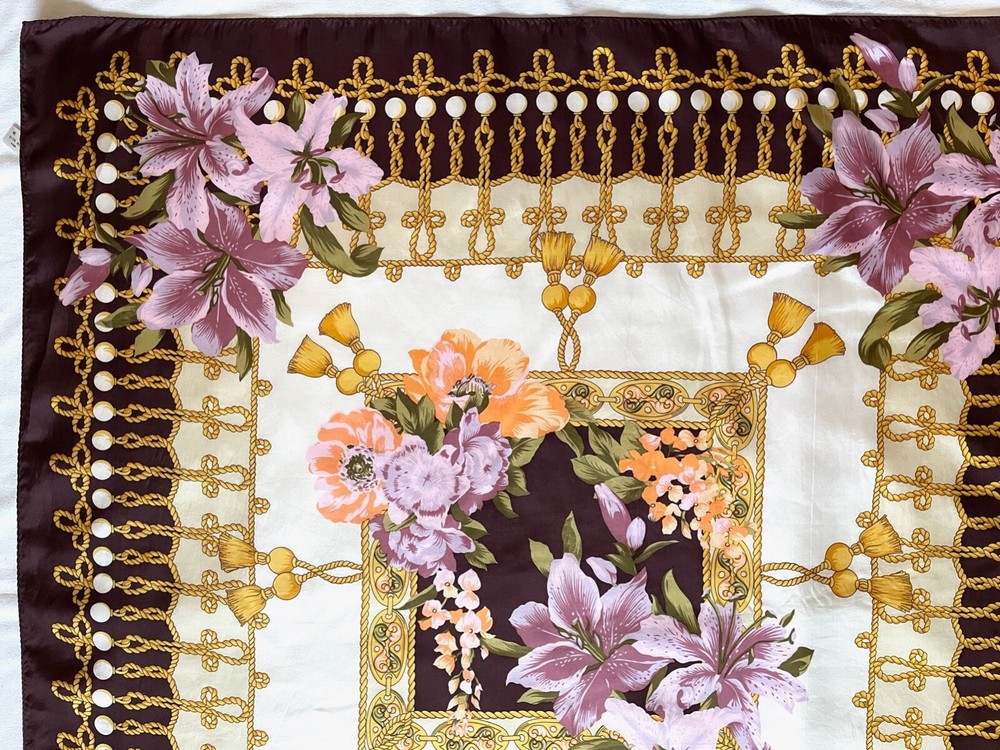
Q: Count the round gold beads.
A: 10